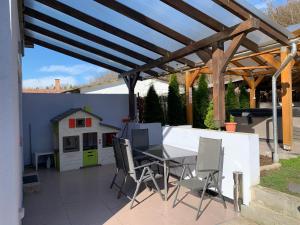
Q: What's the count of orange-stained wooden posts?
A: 3